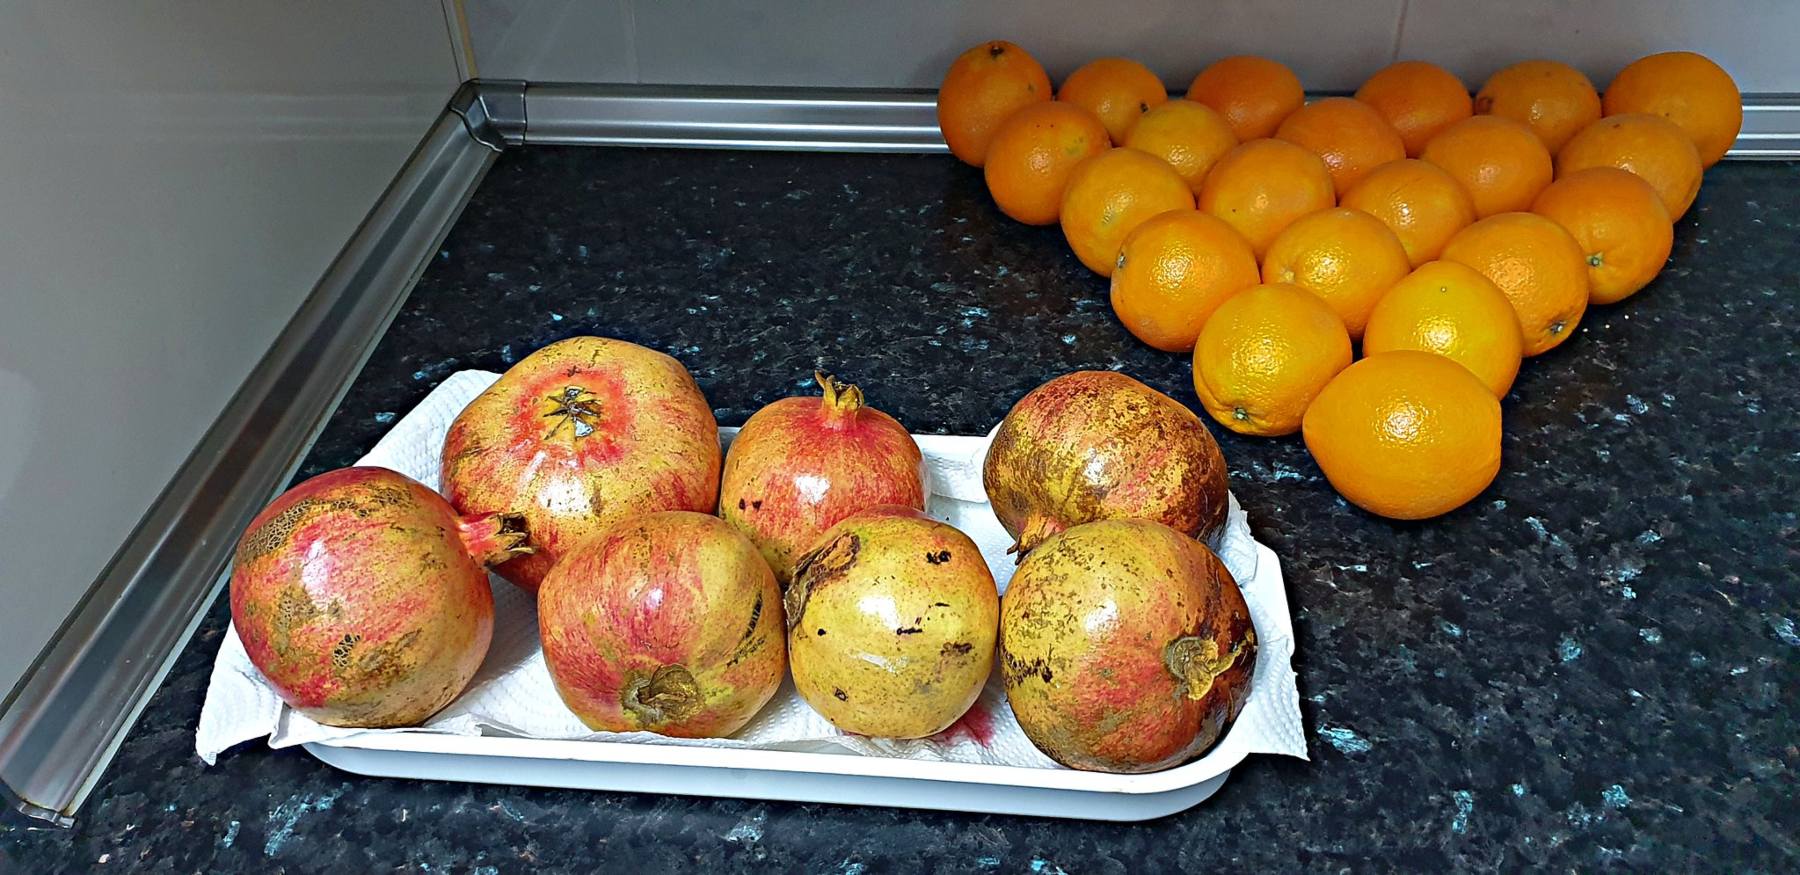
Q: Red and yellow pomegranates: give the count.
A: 7